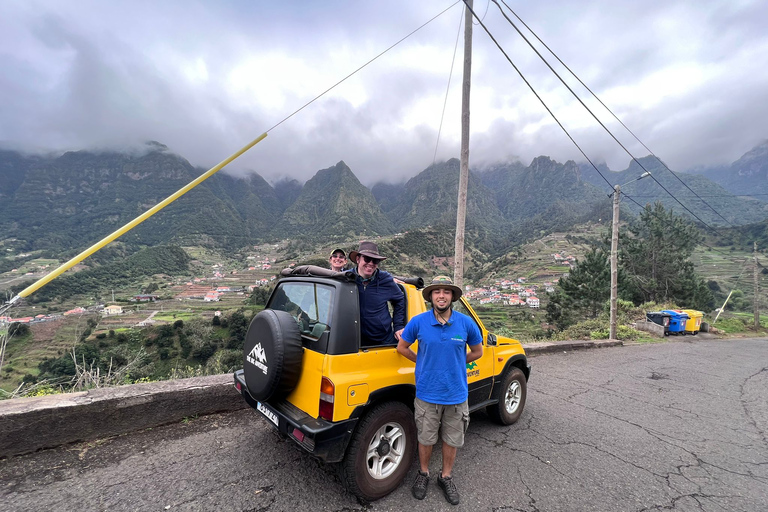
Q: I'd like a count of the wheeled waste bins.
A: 3